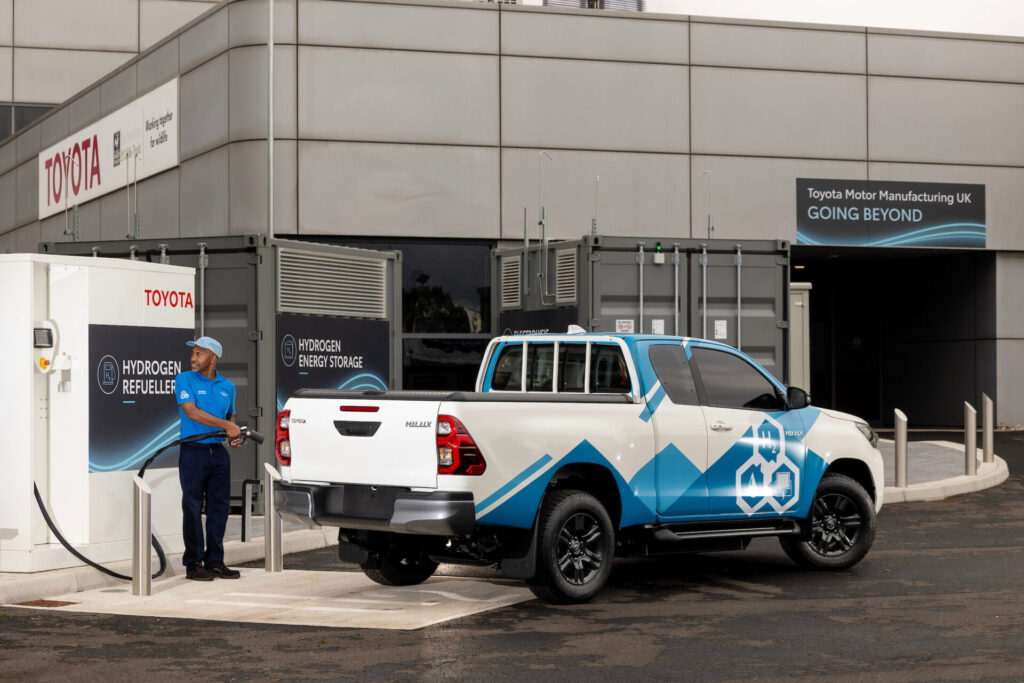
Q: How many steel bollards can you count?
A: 5